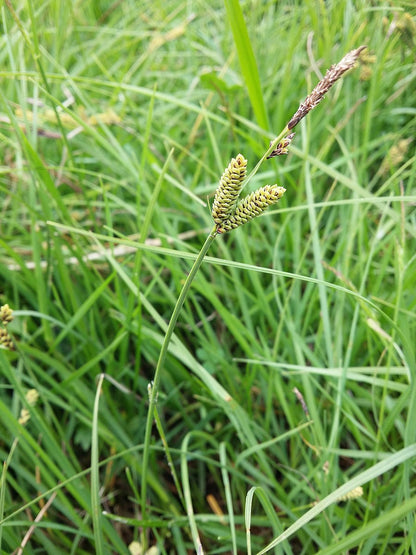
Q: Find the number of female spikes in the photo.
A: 2